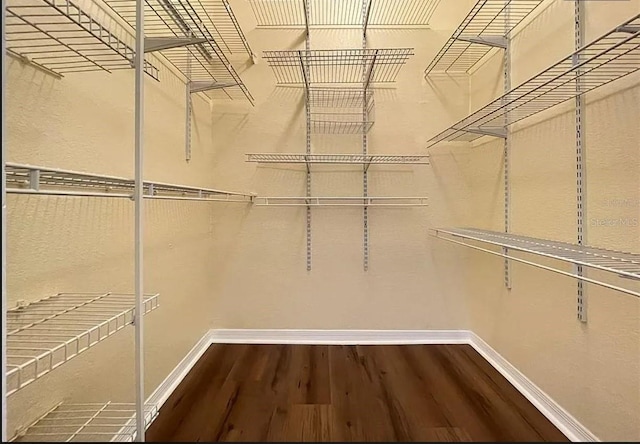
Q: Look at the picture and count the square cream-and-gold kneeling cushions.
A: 0